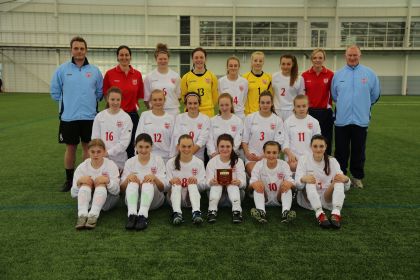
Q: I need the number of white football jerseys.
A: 15